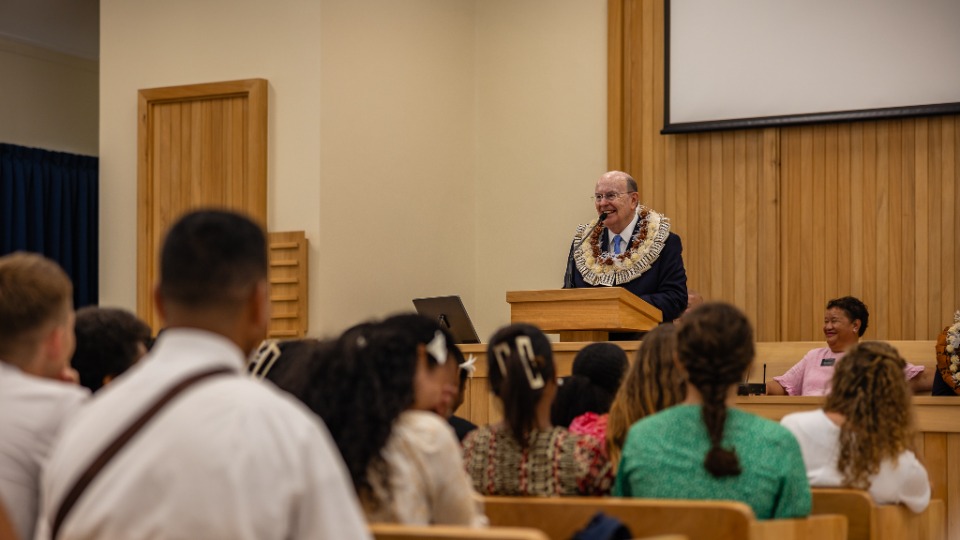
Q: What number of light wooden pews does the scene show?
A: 3